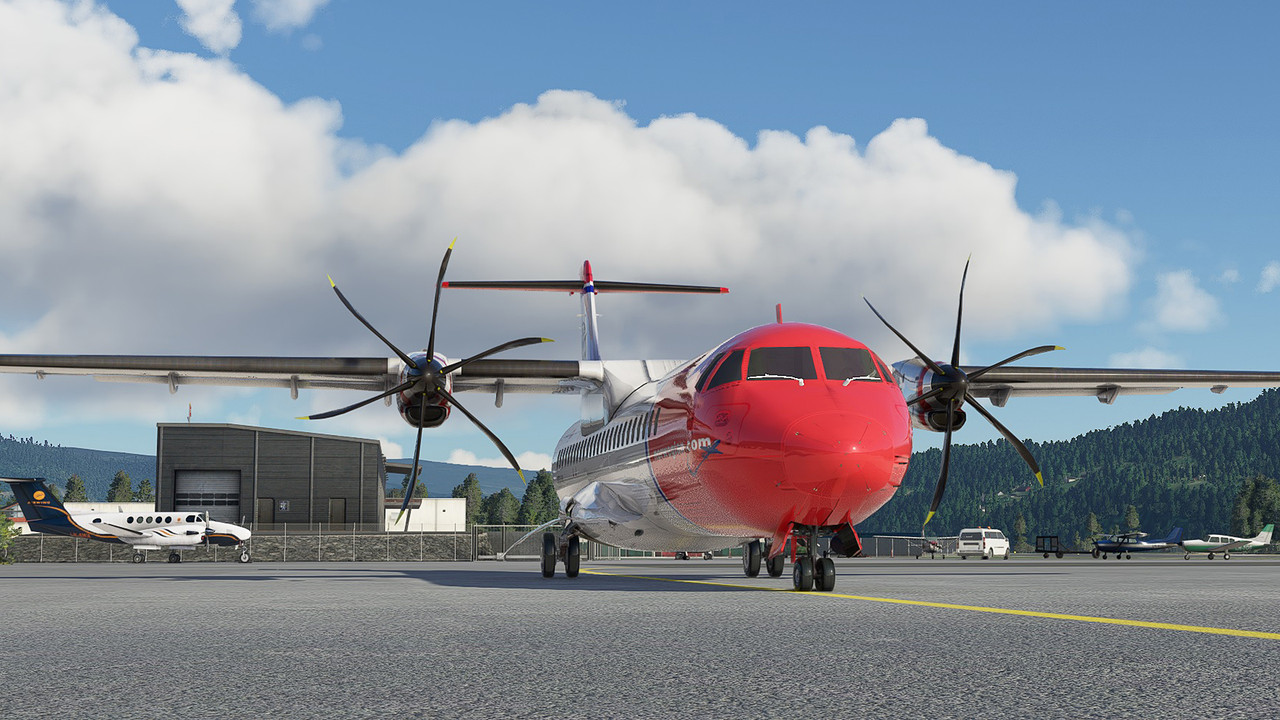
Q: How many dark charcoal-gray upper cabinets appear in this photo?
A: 0